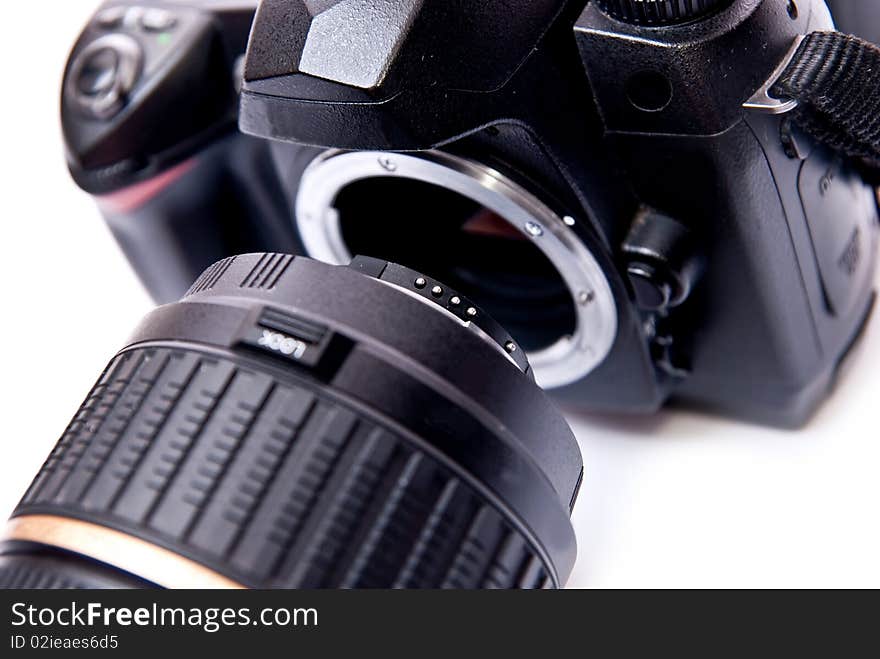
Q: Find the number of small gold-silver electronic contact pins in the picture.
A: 5